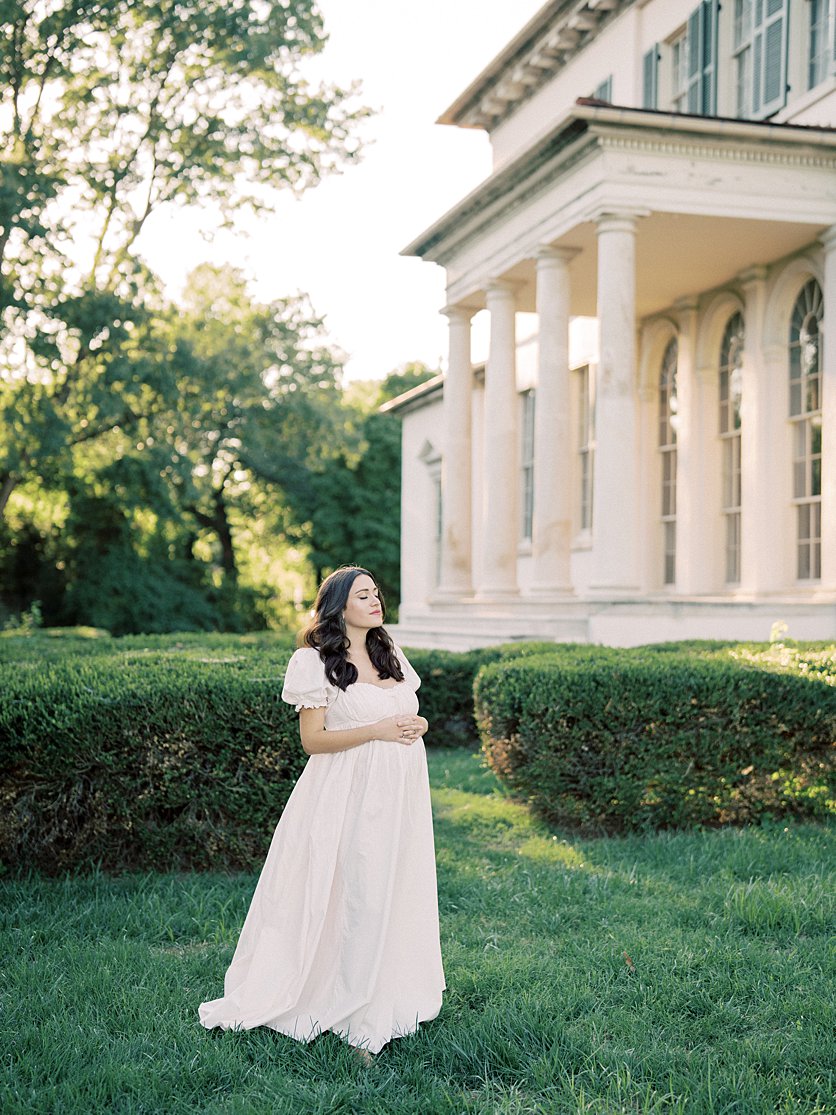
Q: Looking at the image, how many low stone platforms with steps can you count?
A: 1